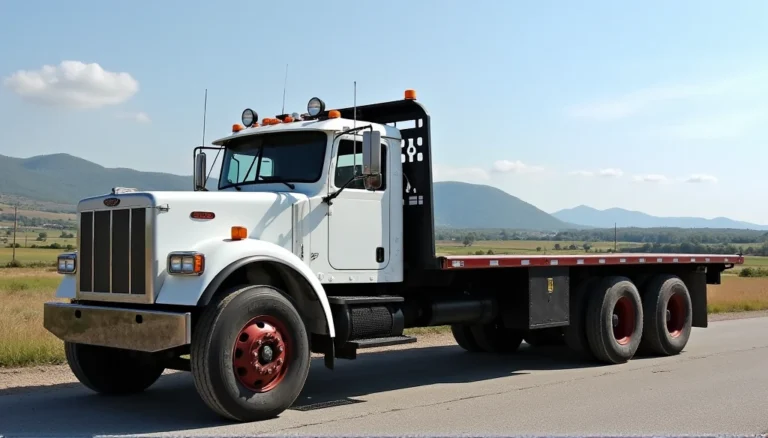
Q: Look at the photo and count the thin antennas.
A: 3